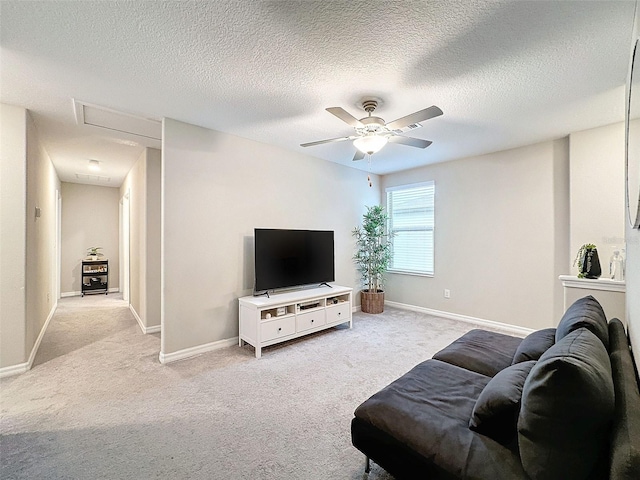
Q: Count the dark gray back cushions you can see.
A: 4